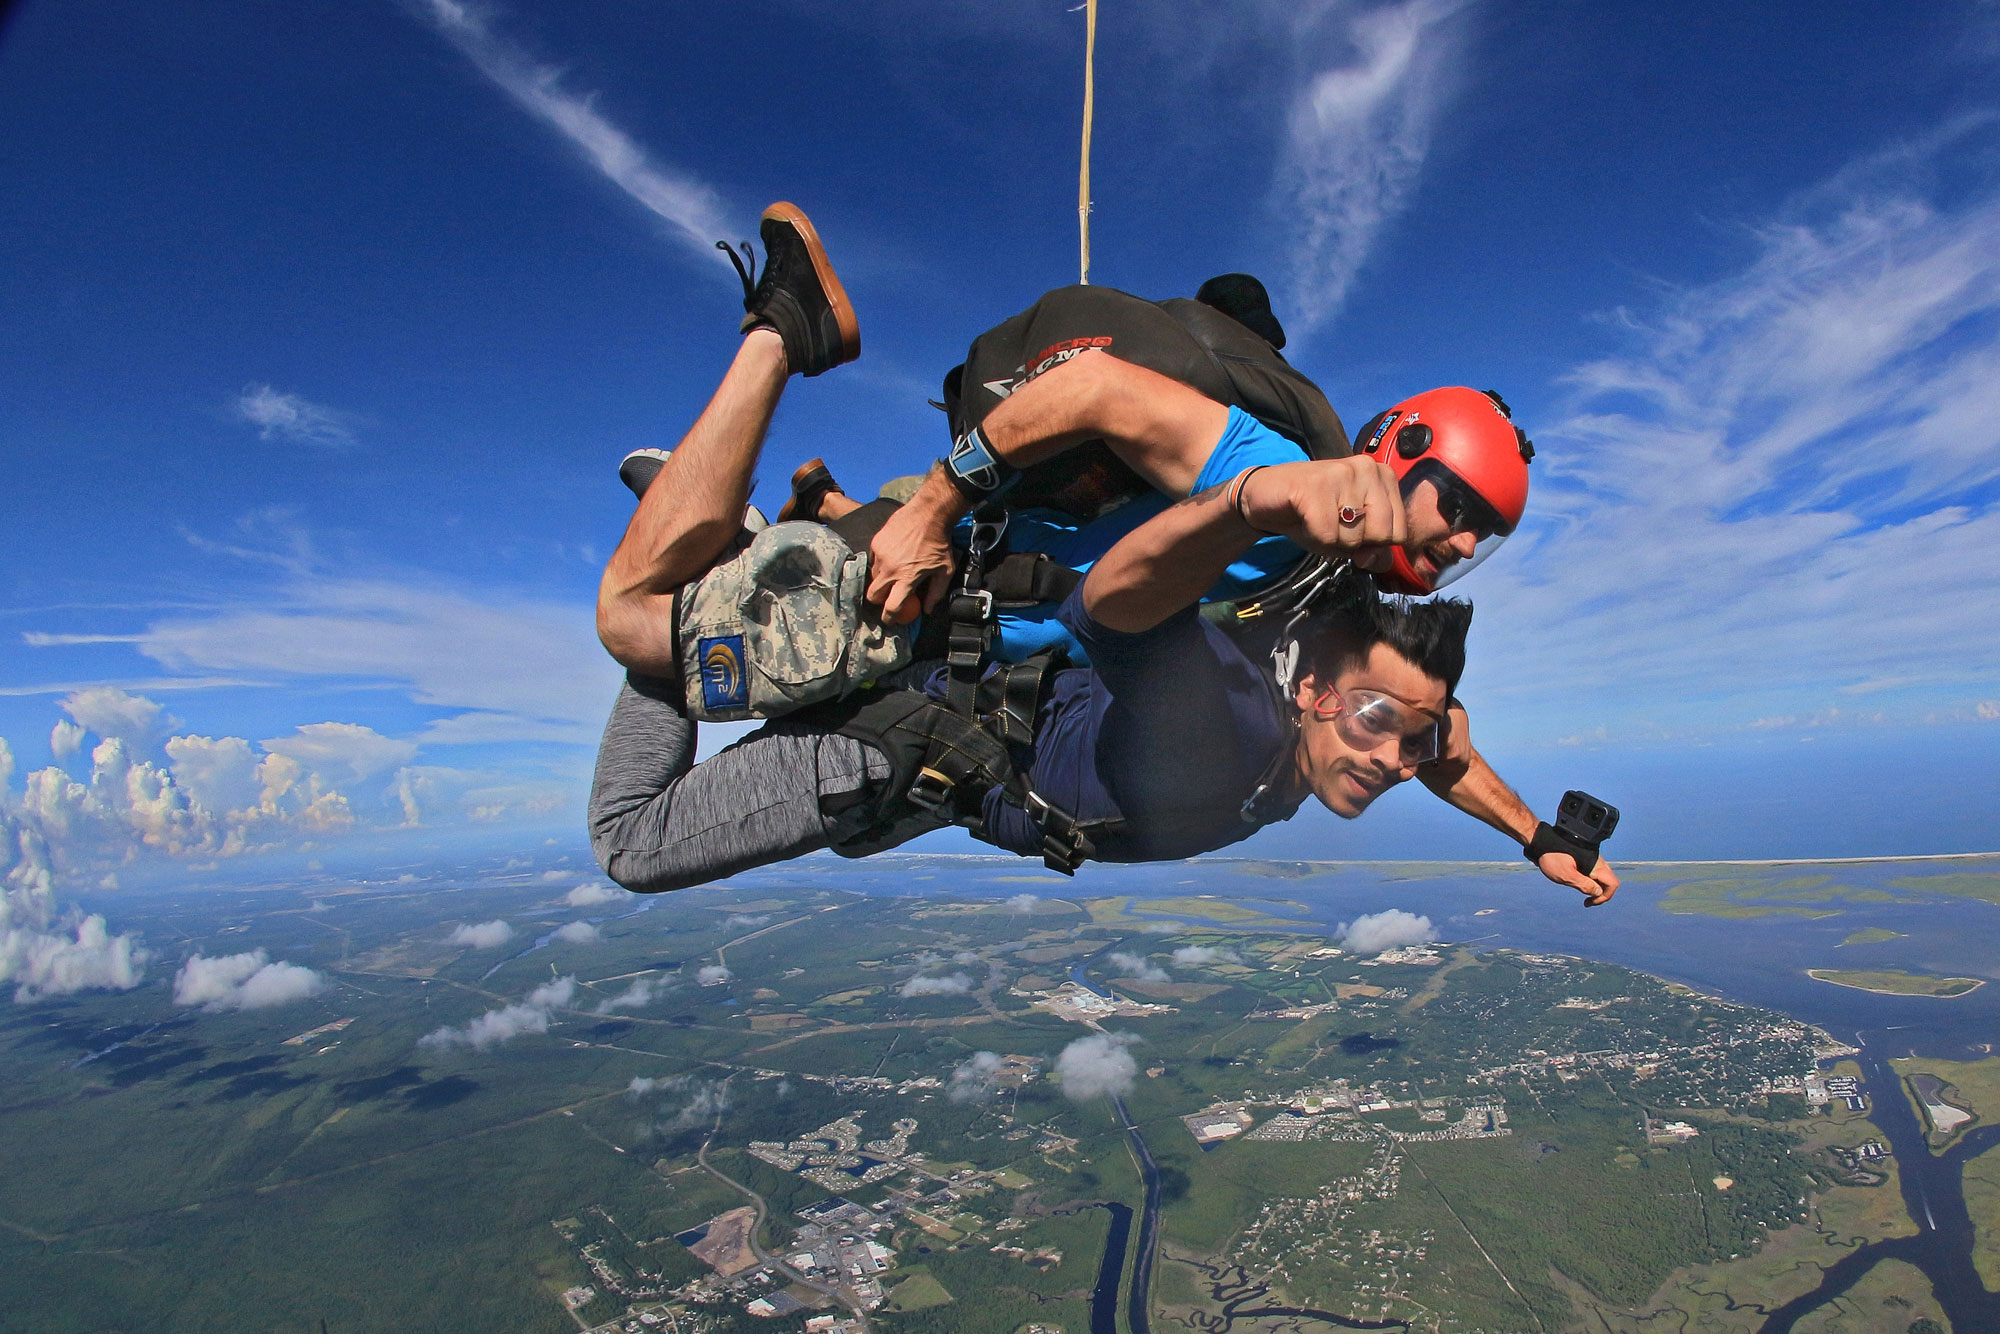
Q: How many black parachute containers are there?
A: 1